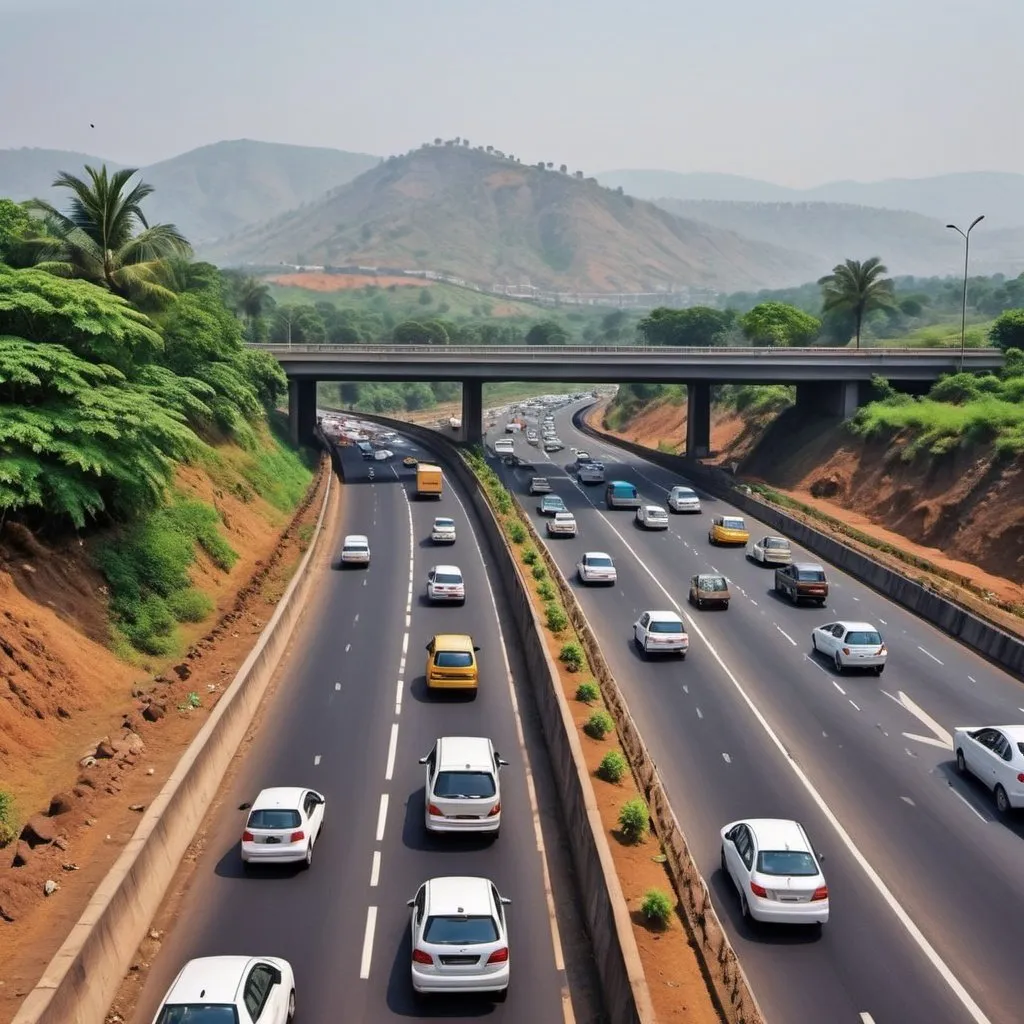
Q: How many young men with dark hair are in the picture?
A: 0